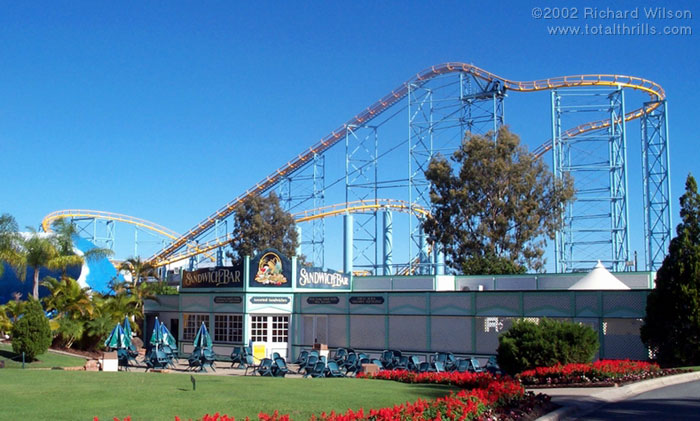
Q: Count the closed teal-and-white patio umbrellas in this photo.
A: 5